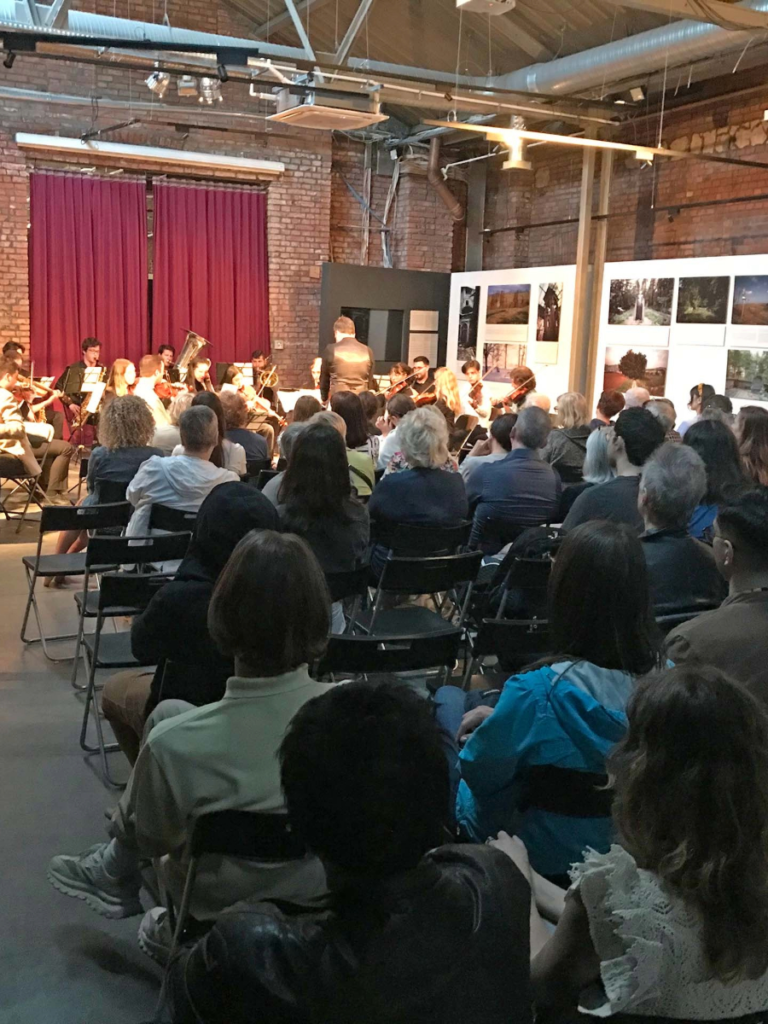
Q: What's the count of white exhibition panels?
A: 2